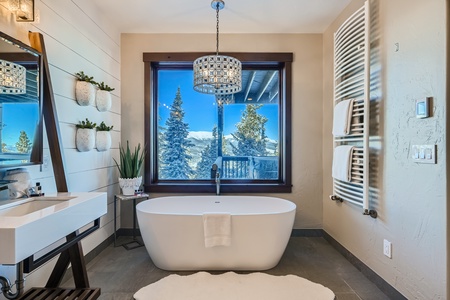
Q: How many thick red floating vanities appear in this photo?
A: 0